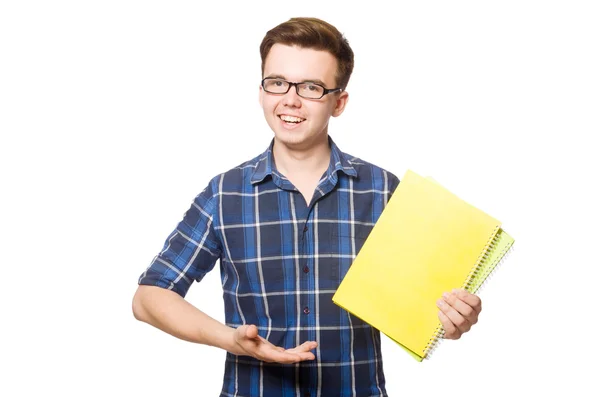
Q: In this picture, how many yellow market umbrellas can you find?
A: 0